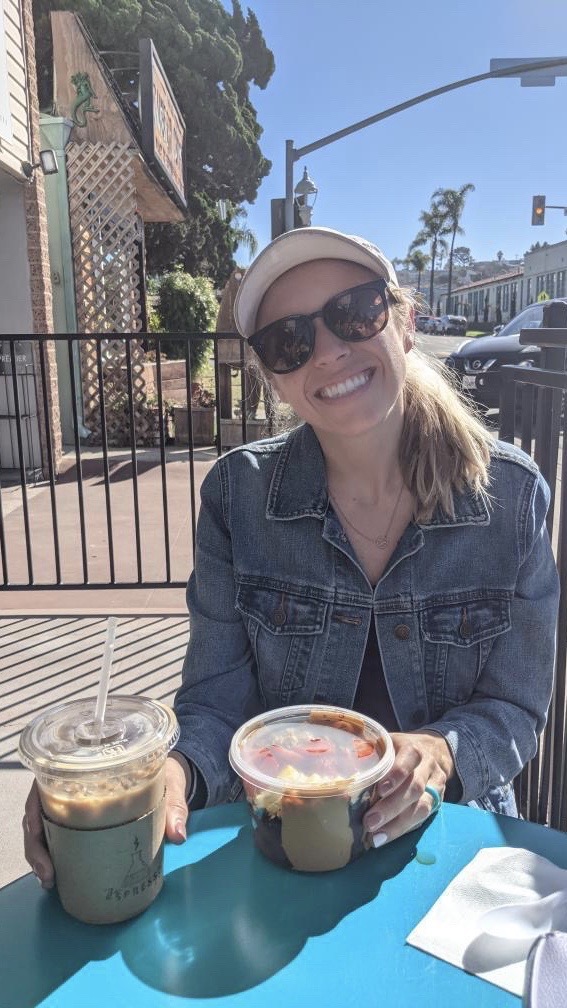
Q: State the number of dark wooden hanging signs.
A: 1